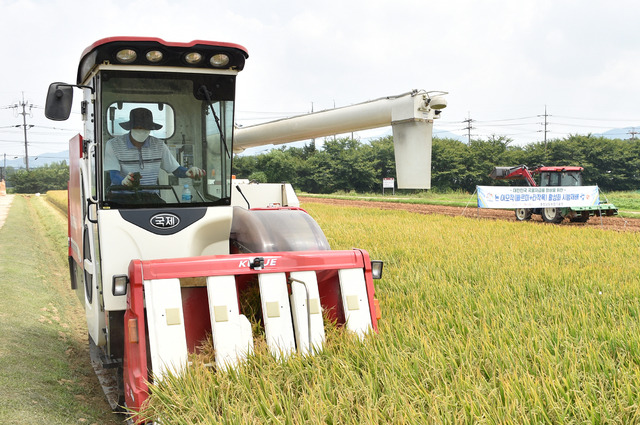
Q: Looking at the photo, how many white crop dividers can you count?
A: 5